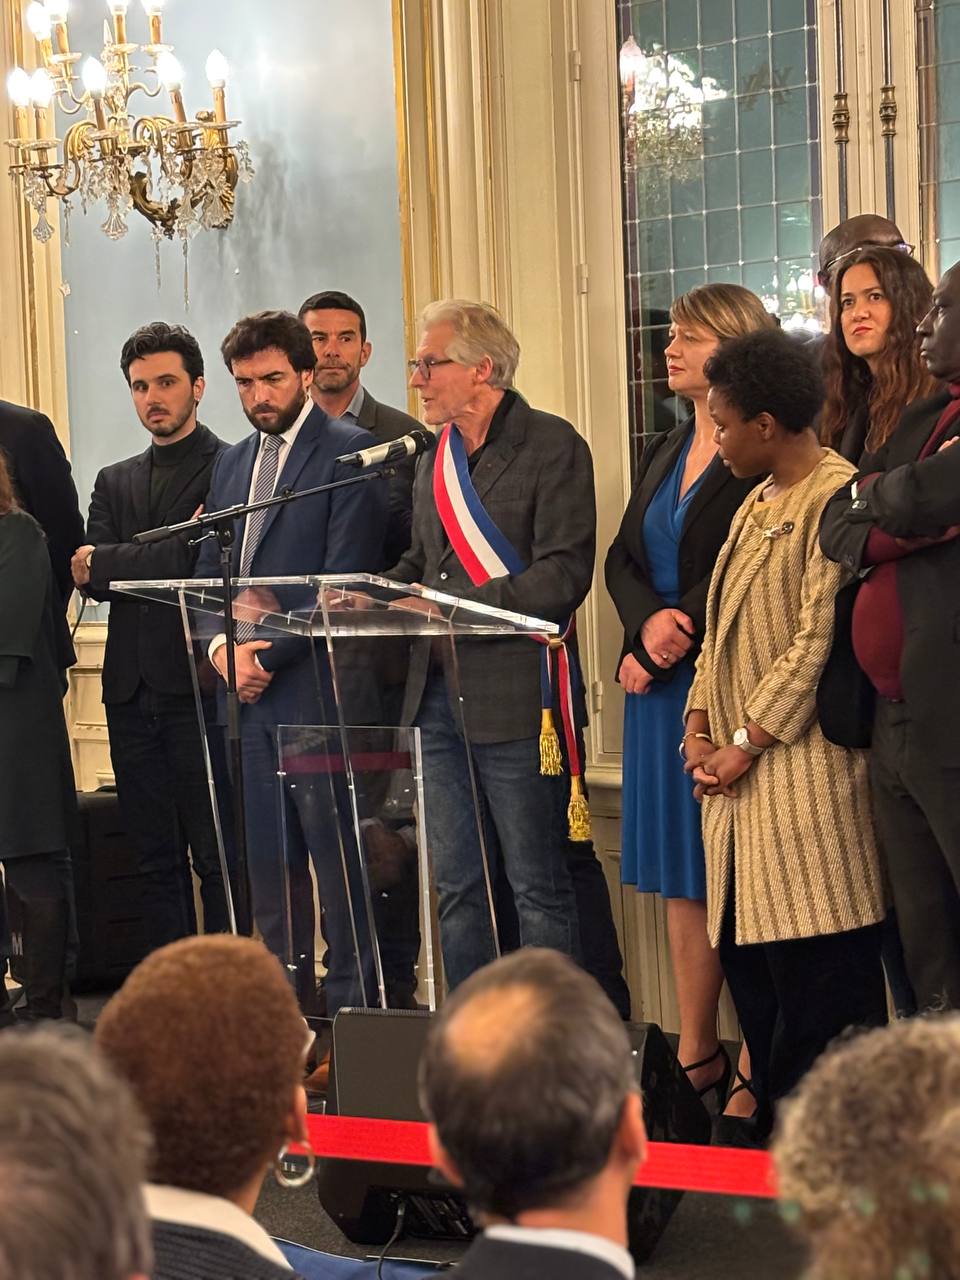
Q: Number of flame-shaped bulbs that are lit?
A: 9